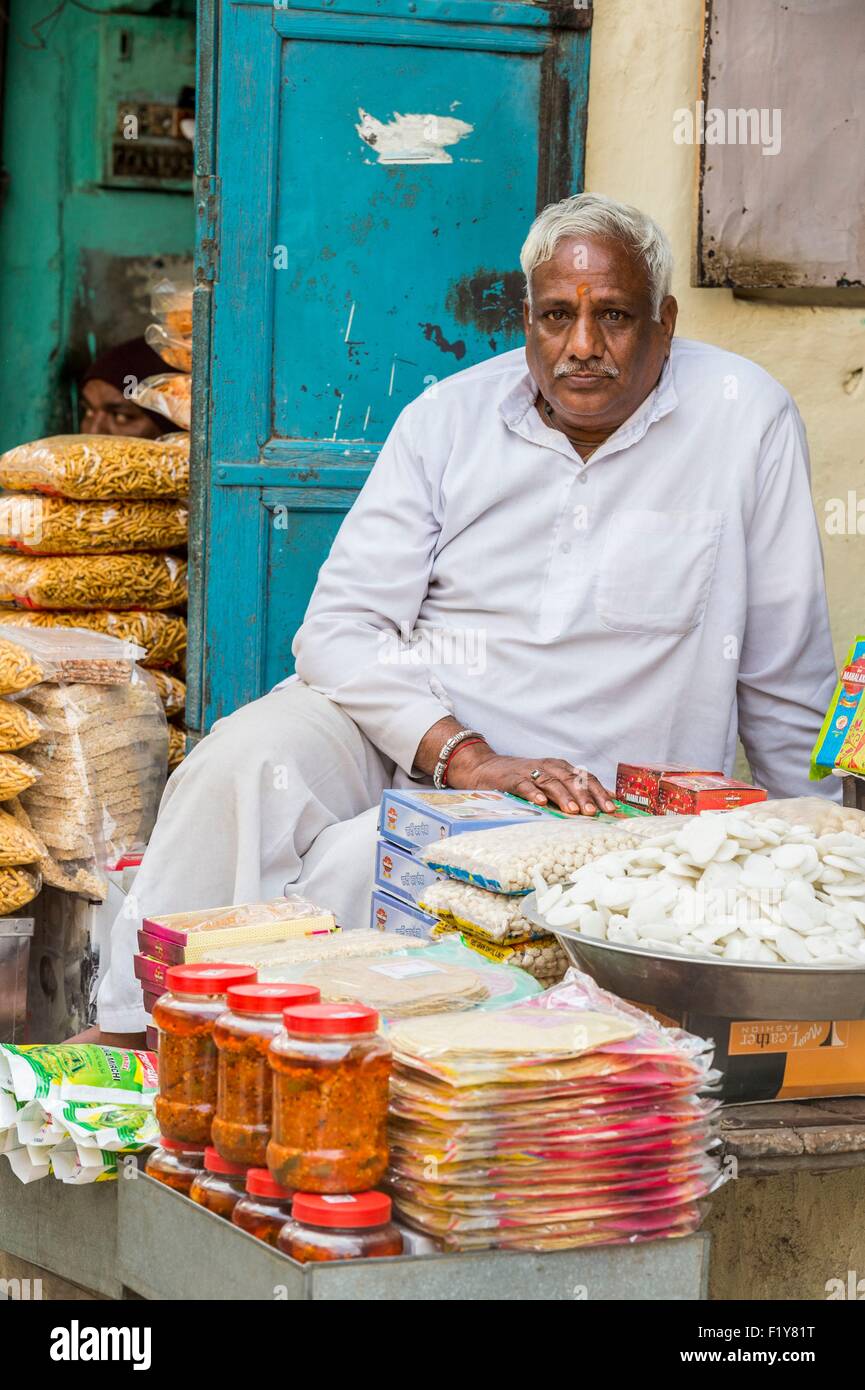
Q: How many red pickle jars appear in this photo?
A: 7